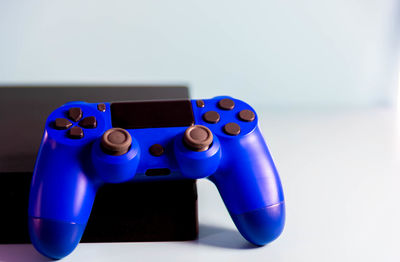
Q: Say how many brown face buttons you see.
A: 4